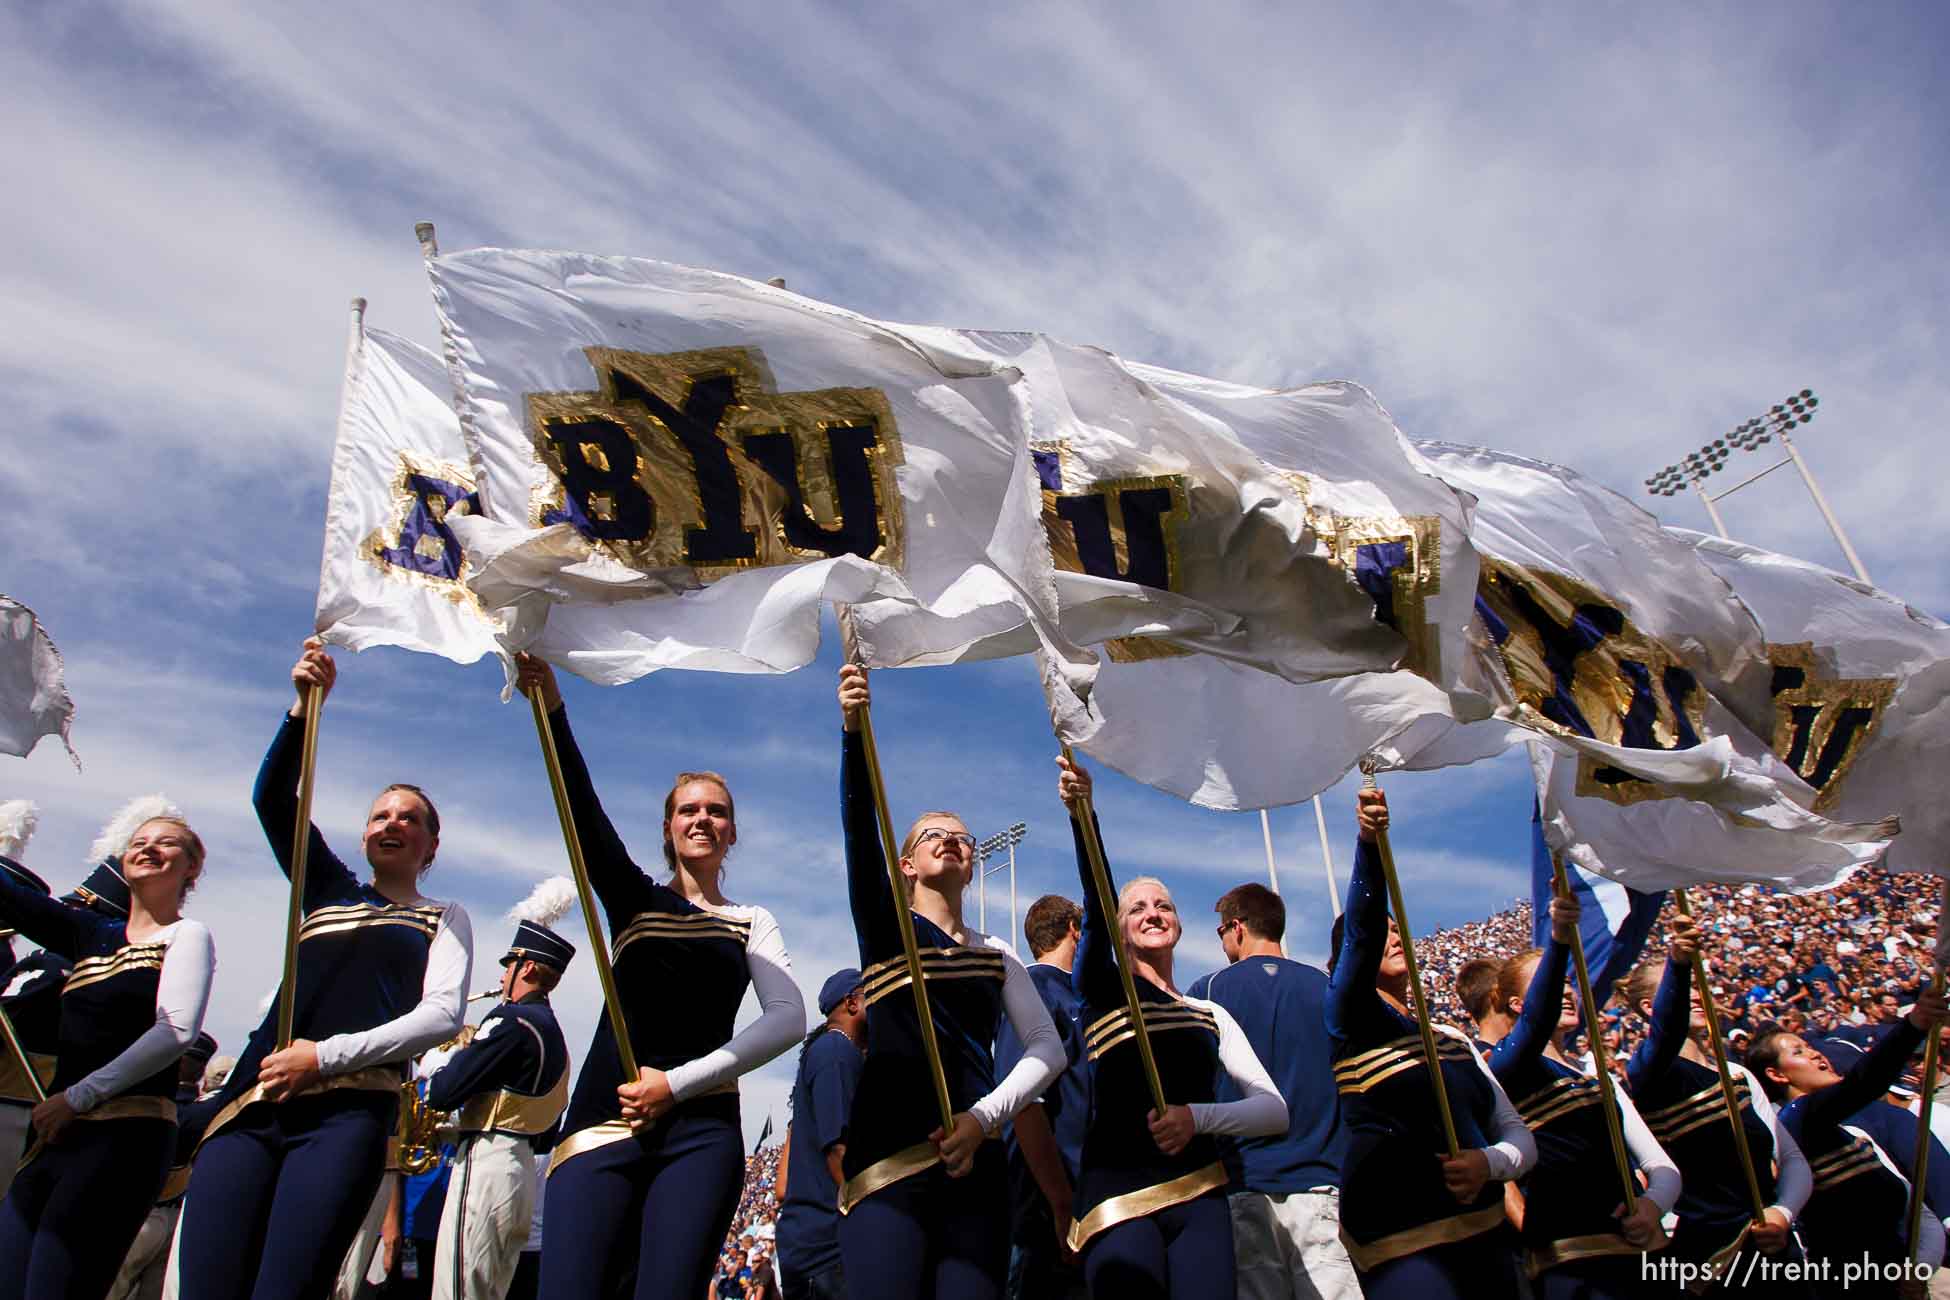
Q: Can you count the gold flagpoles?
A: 9